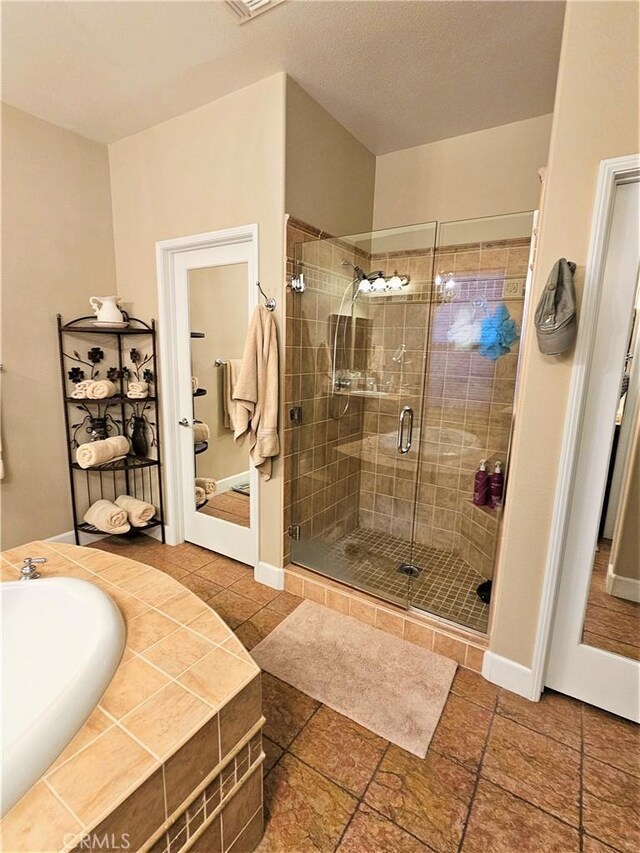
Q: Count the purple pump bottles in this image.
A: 2